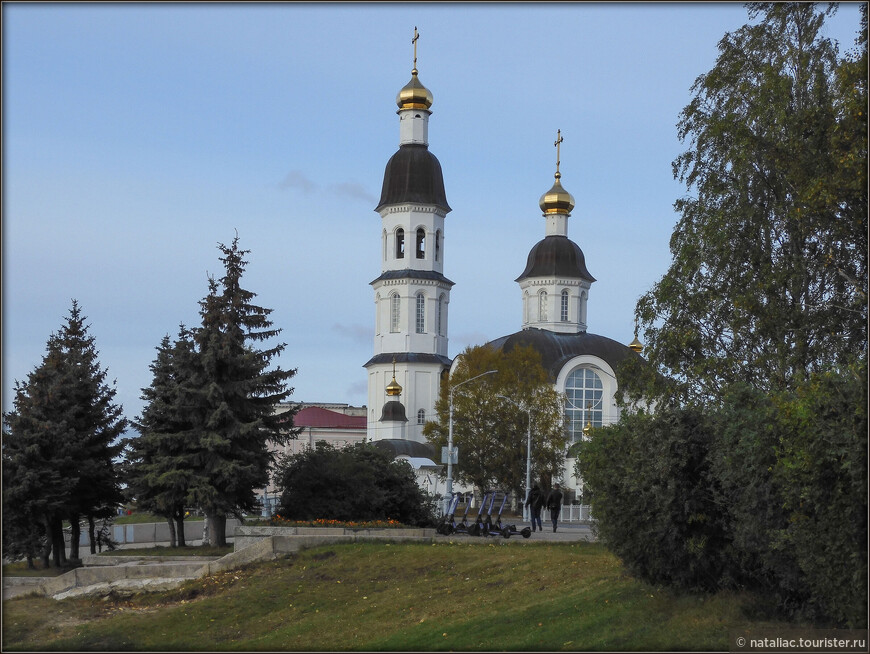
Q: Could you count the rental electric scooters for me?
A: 6